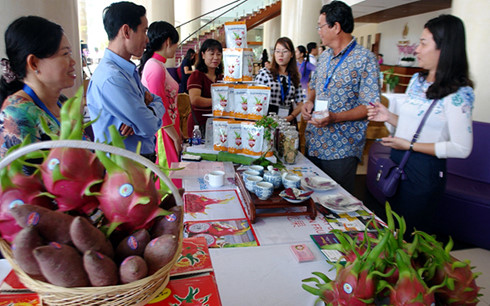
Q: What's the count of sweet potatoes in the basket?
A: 9